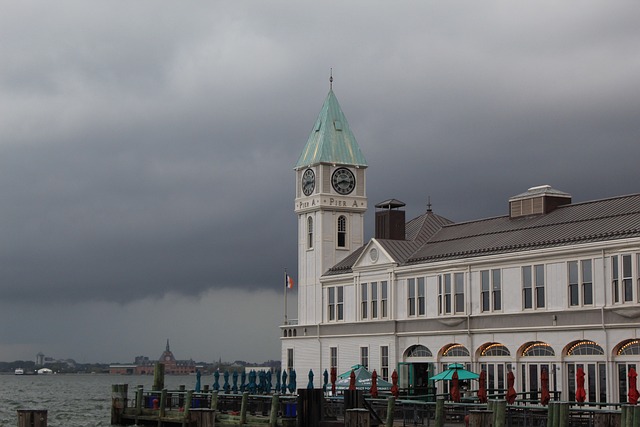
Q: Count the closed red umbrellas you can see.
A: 10